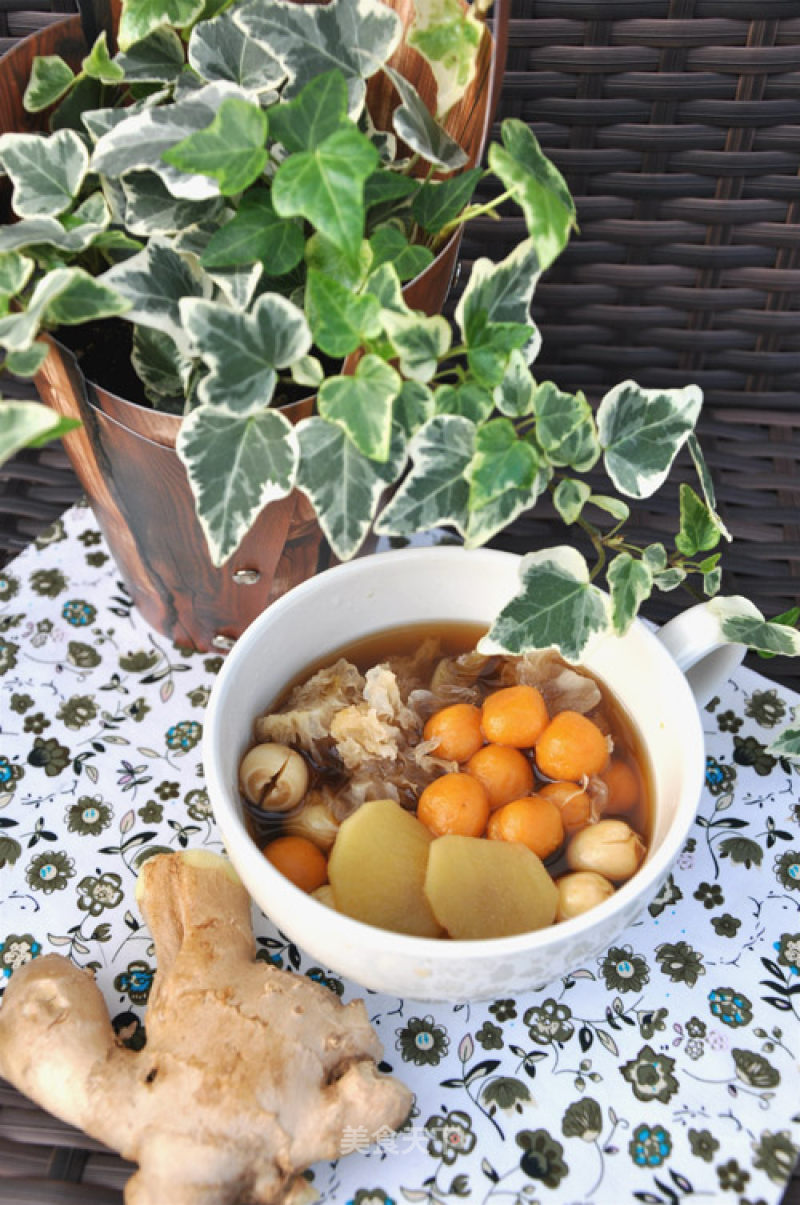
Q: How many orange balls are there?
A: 9